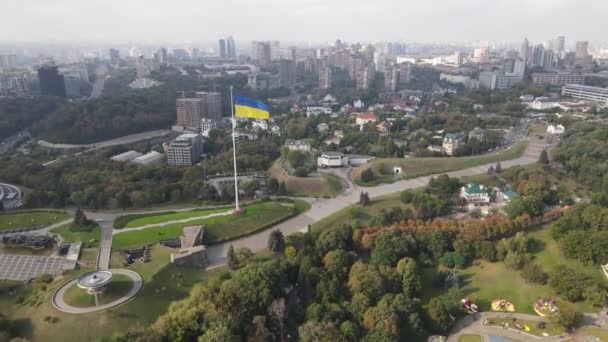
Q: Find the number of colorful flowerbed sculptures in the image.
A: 3